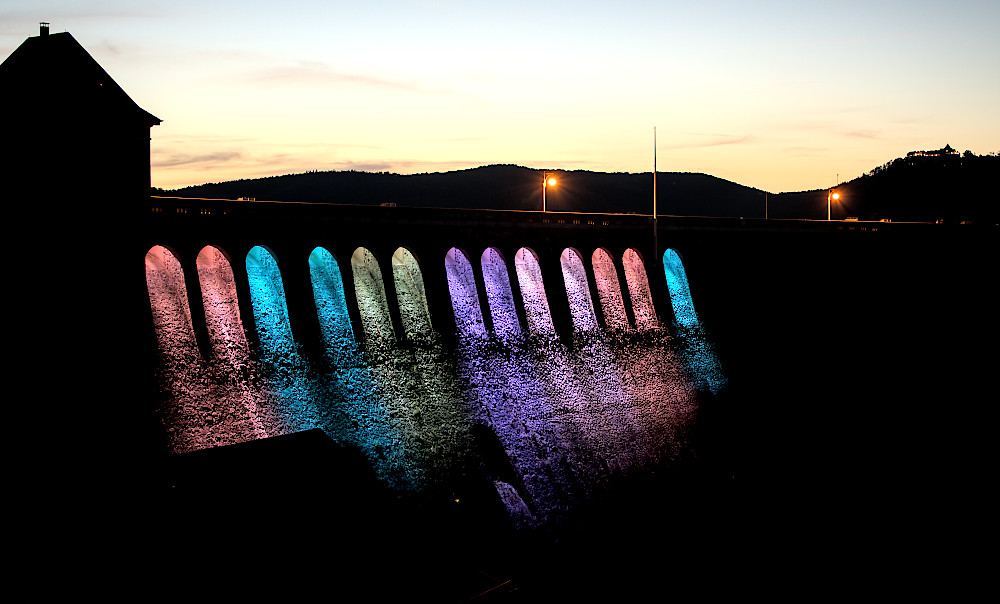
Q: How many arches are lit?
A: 13